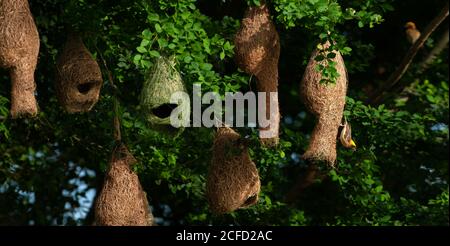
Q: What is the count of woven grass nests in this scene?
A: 7